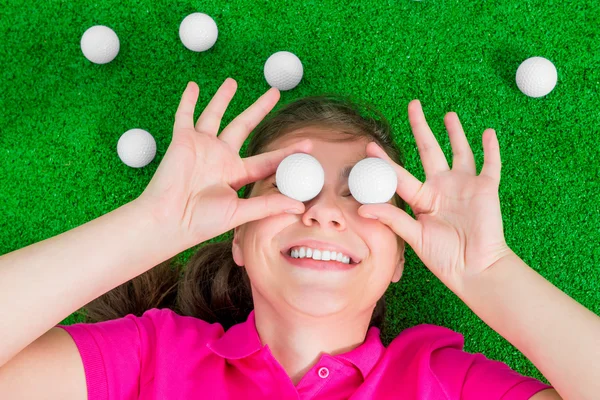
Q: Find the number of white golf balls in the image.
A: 7